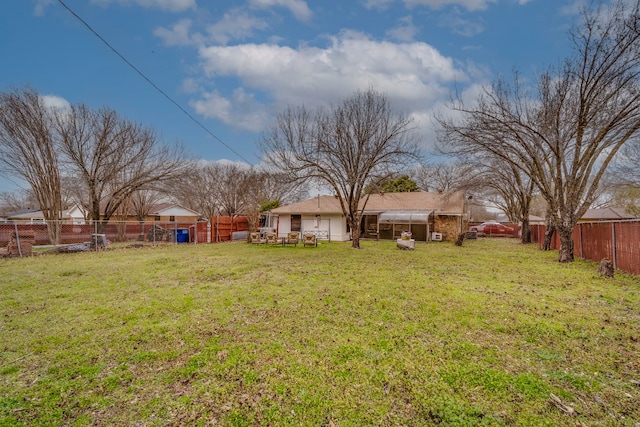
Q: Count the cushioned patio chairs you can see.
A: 4